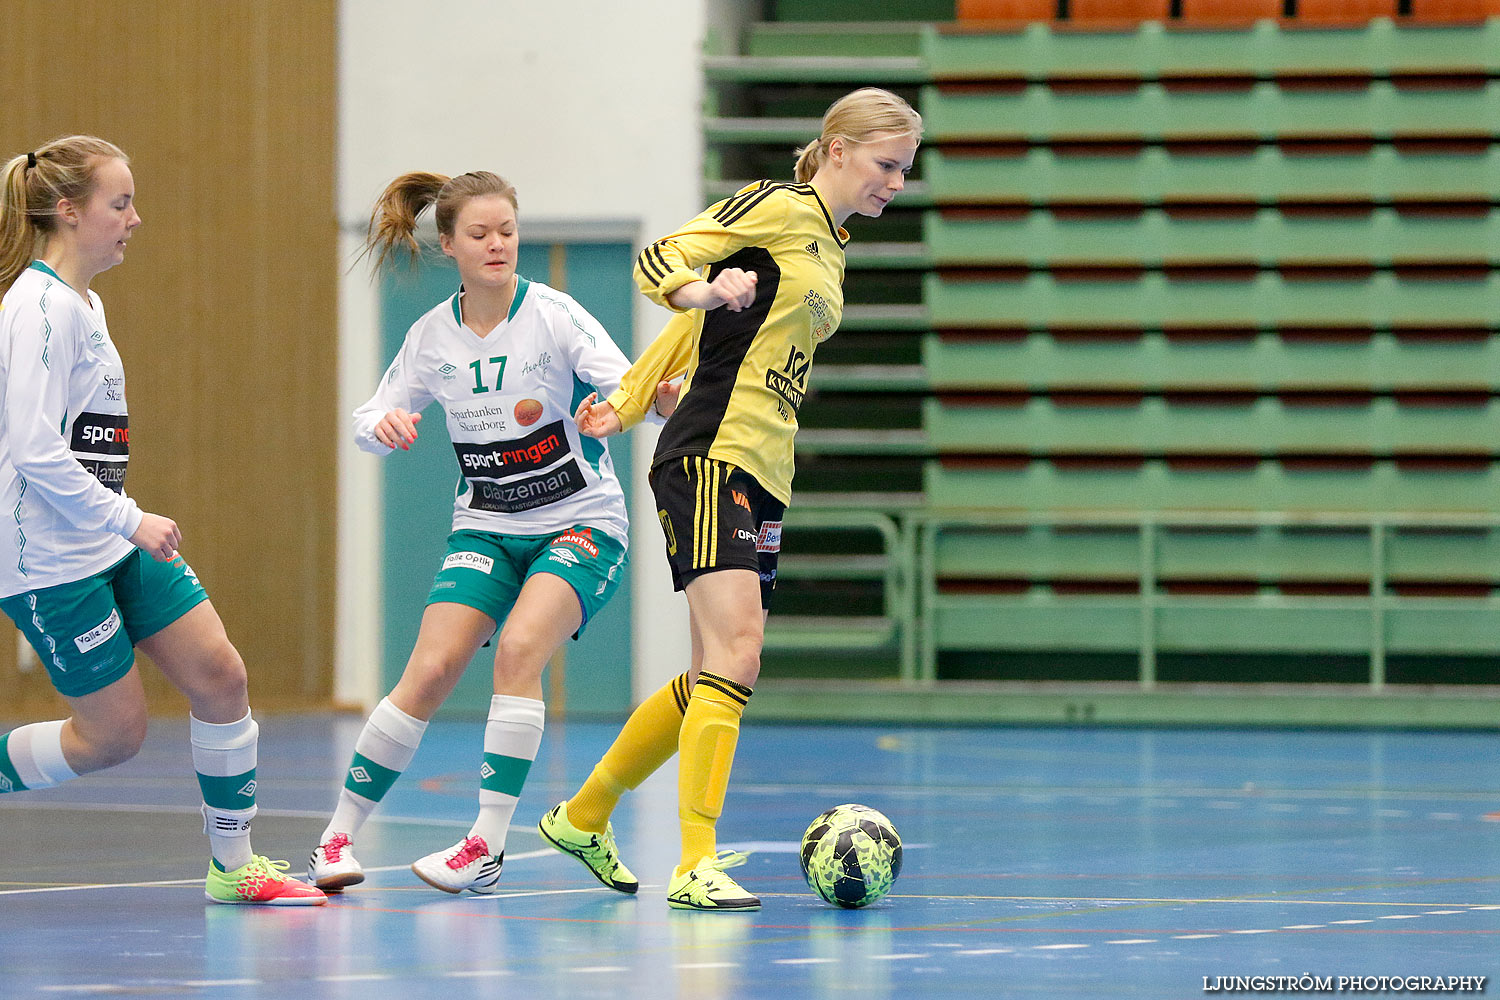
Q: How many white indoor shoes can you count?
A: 2